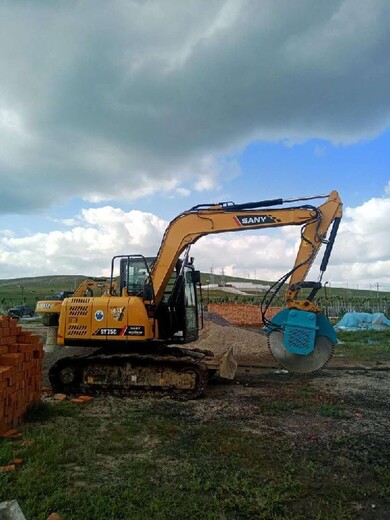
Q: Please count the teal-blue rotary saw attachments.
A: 1